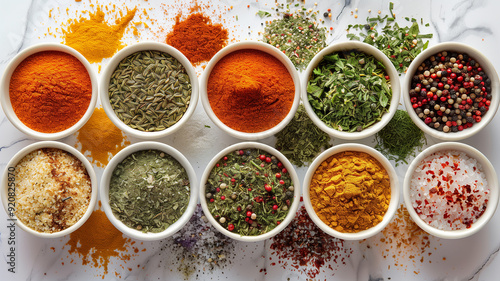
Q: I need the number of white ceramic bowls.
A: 10